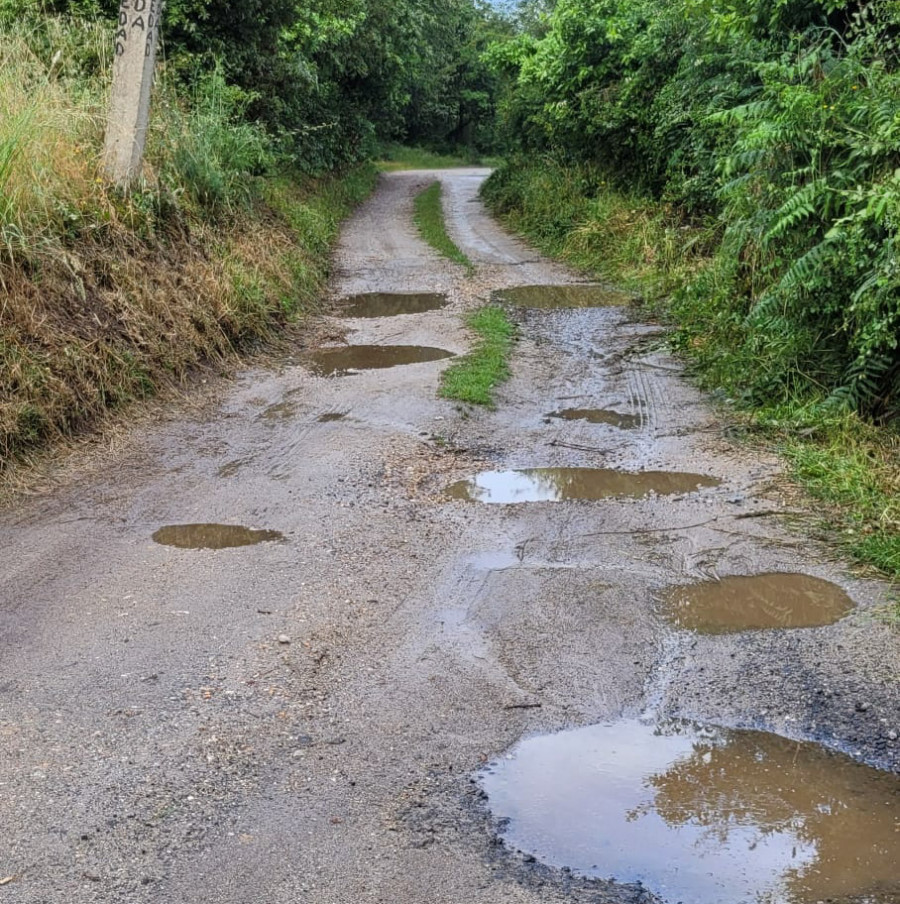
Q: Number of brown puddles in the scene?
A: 8